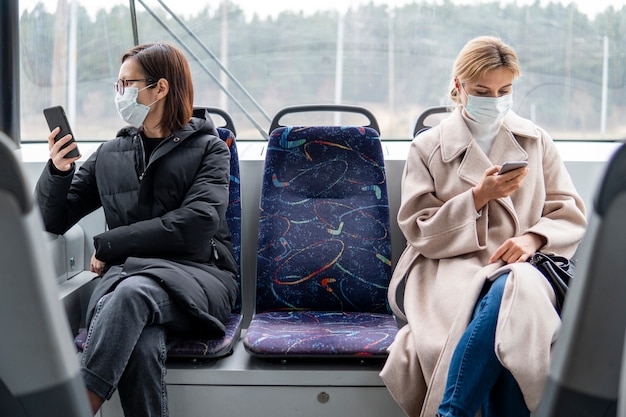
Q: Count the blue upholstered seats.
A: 3